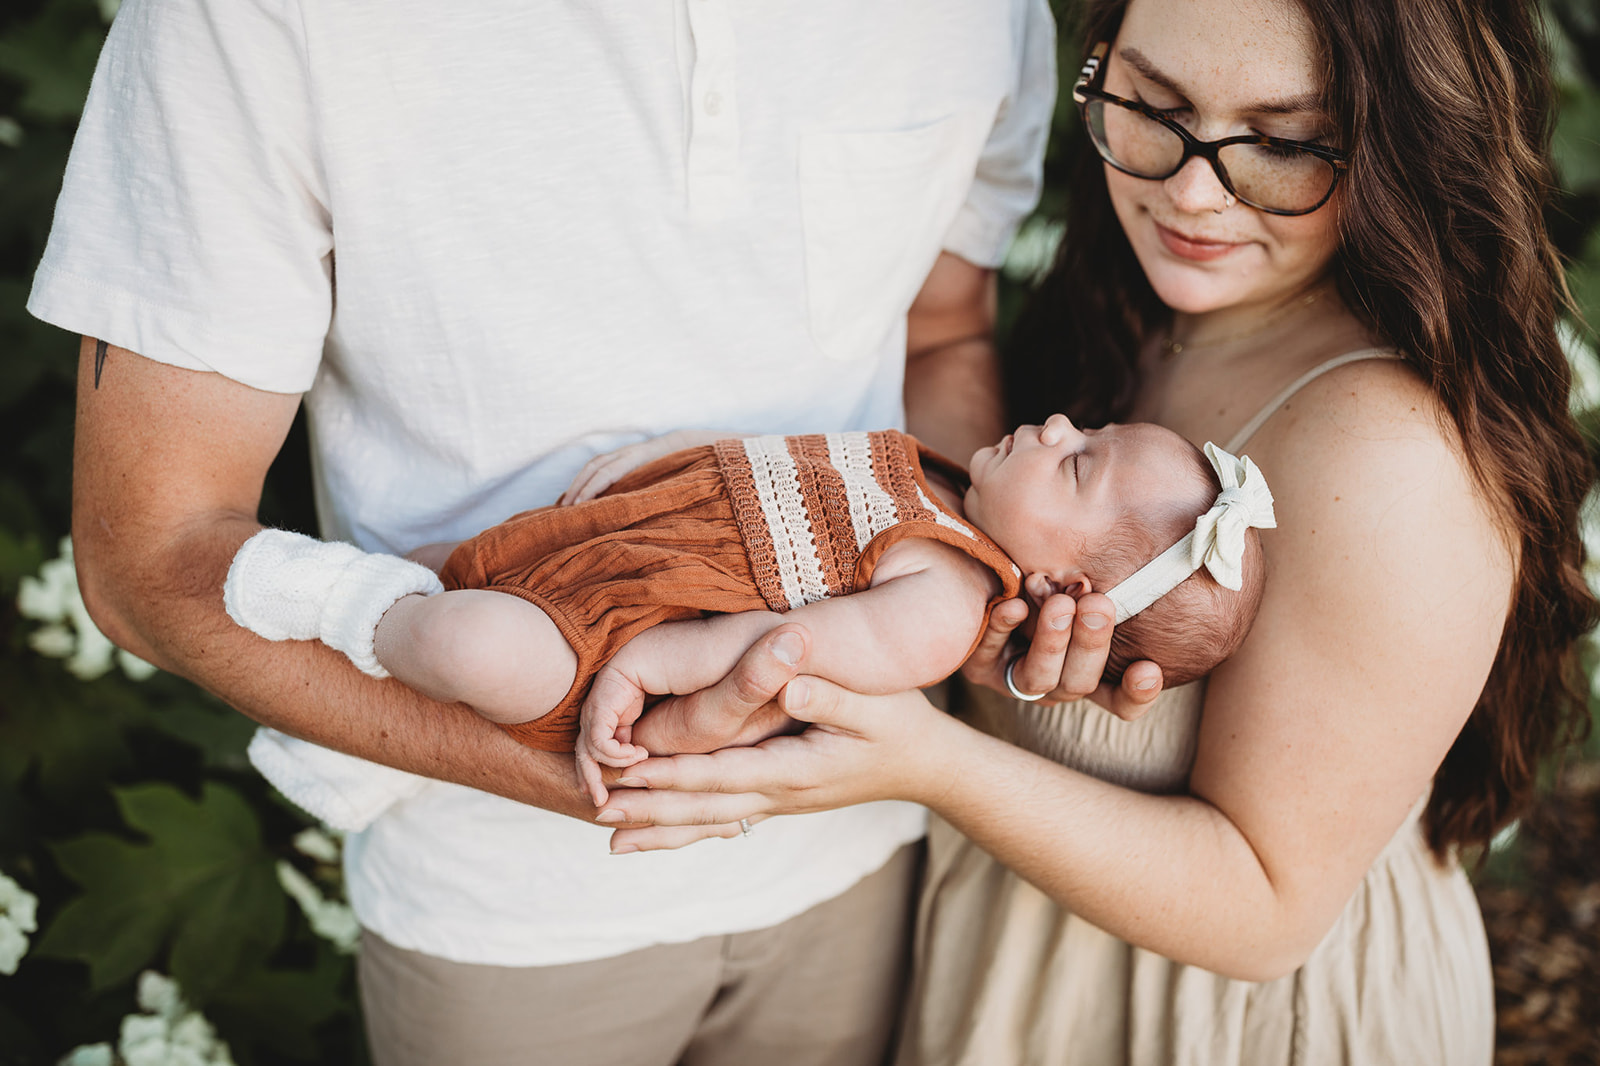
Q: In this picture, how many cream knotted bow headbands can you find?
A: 1